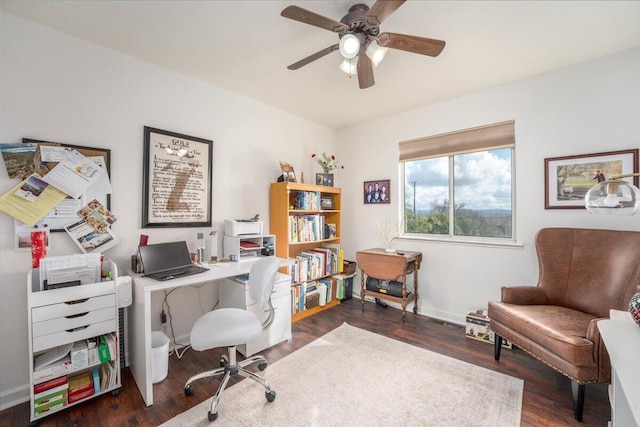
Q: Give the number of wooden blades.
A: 5